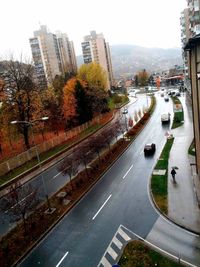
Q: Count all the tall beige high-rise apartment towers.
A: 2